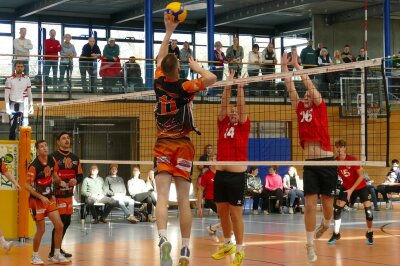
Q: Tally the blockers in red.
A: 2